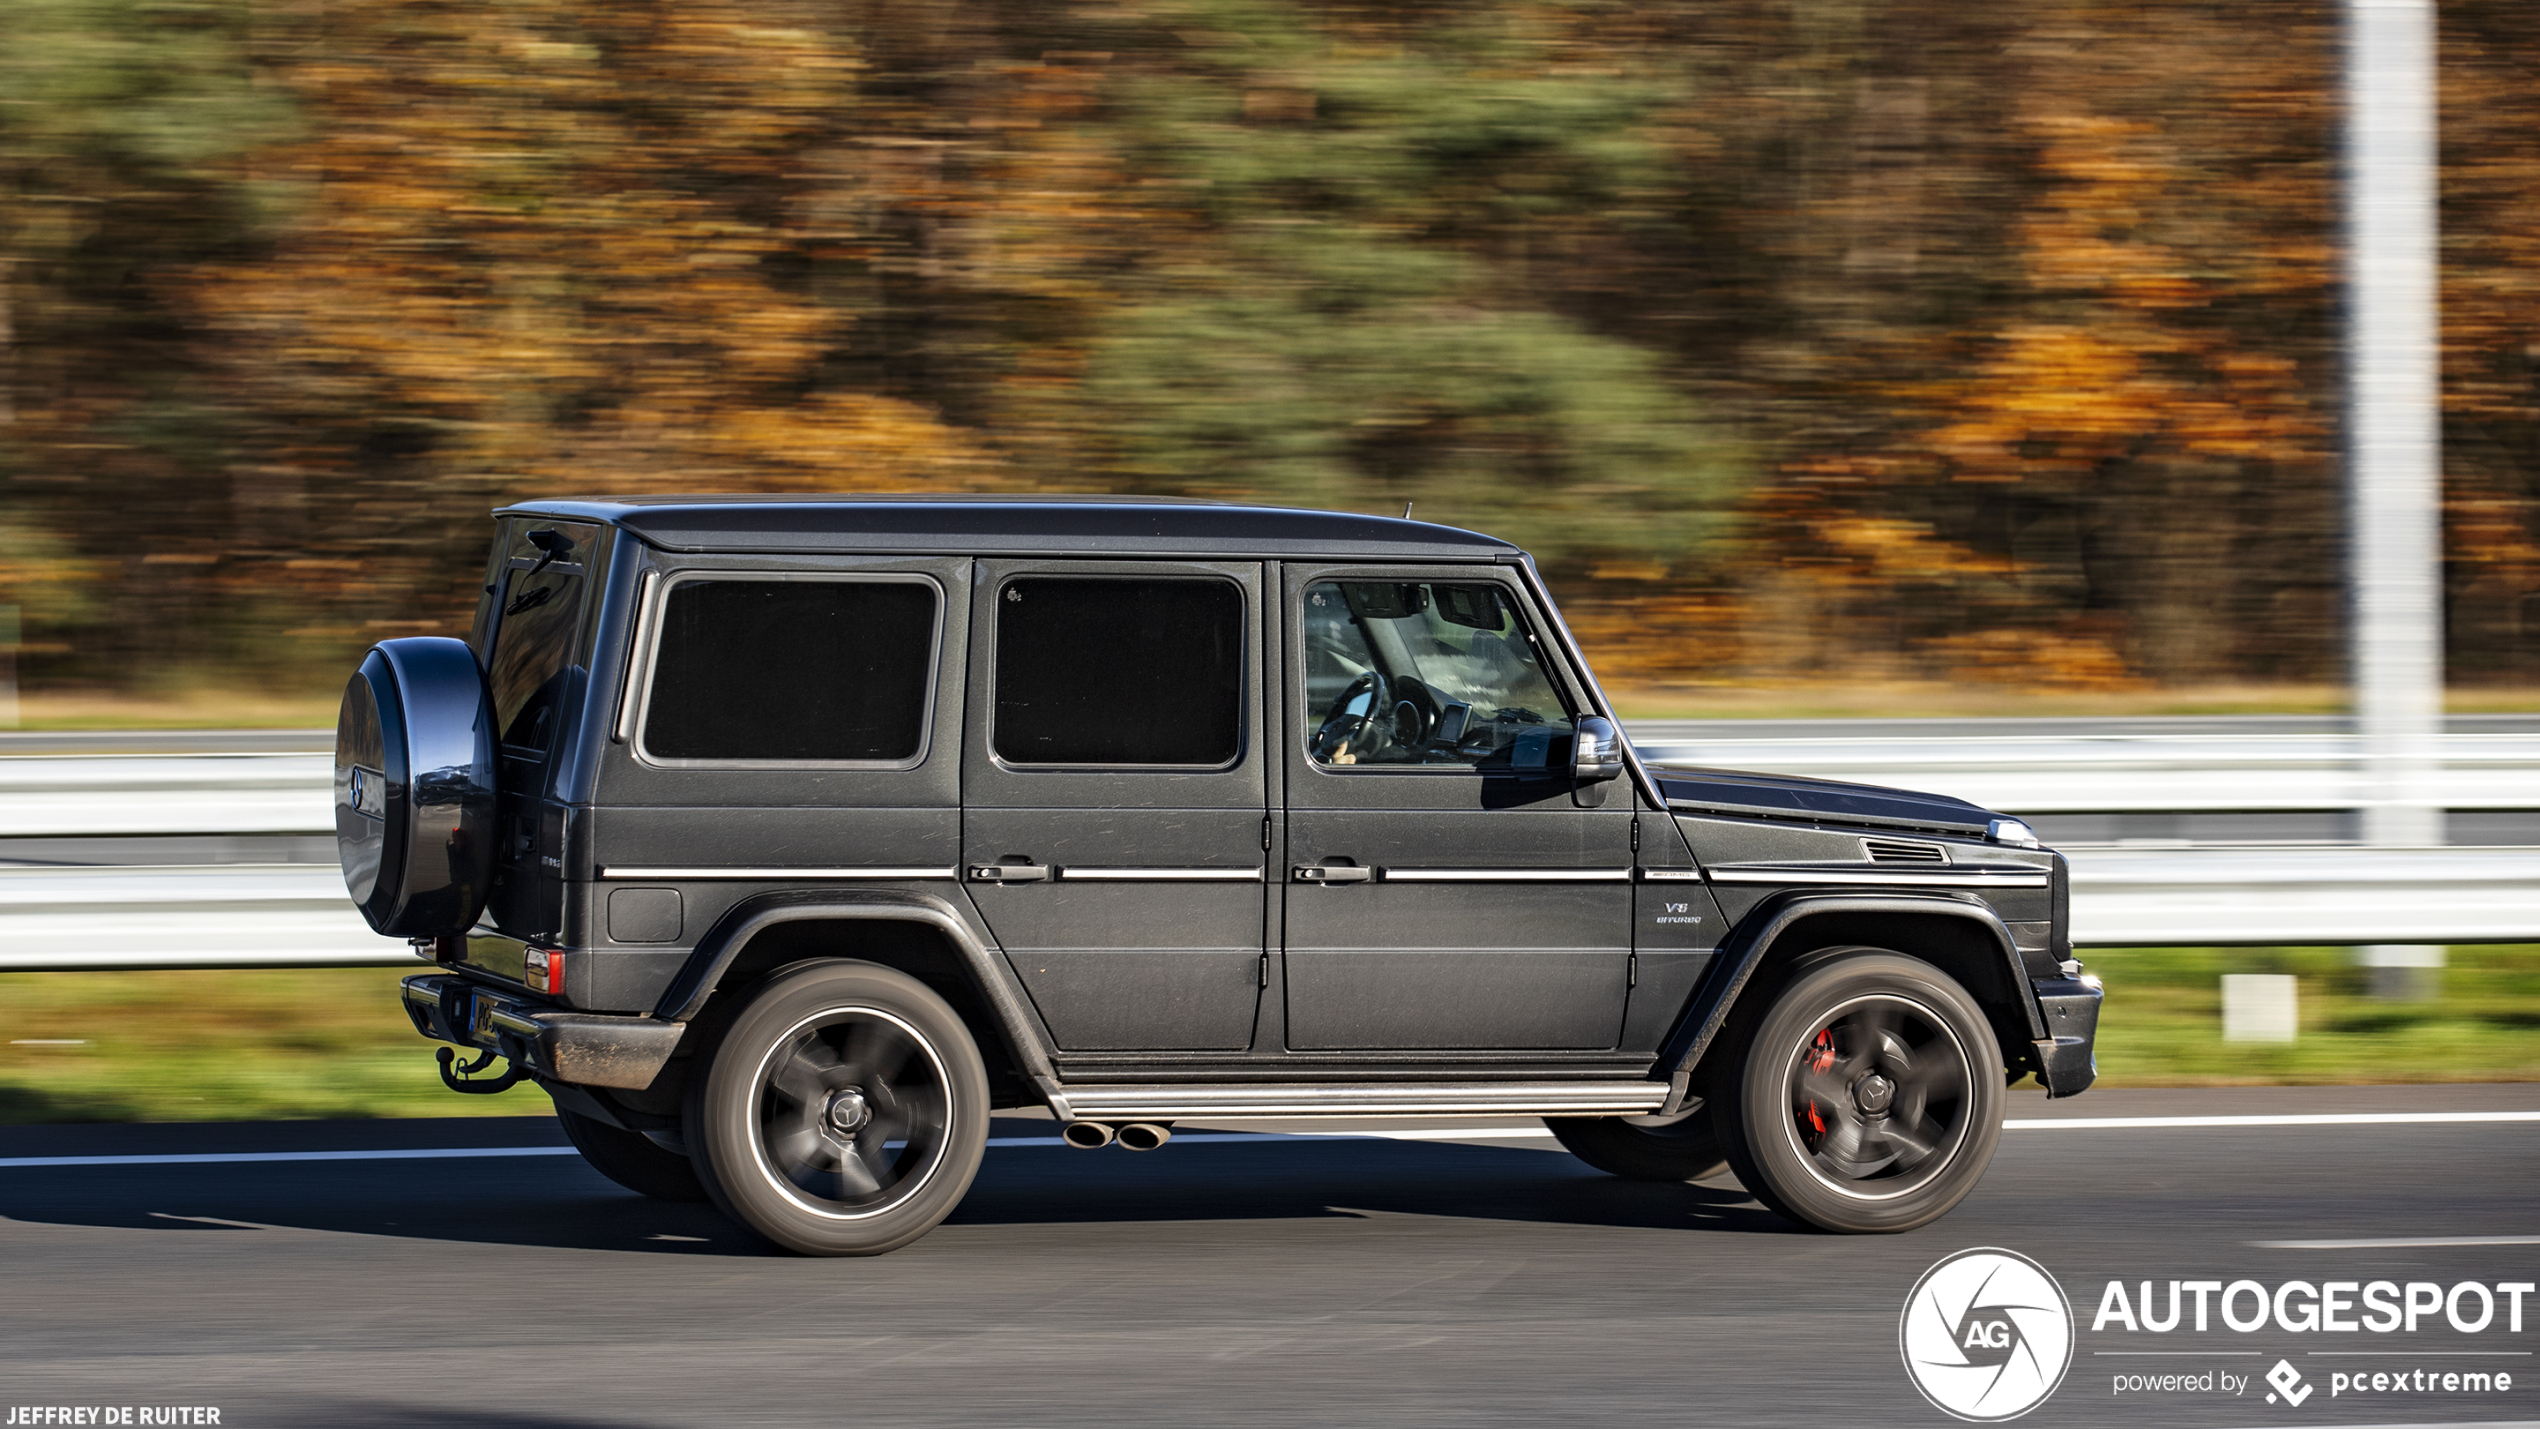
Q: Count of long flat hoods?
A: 1